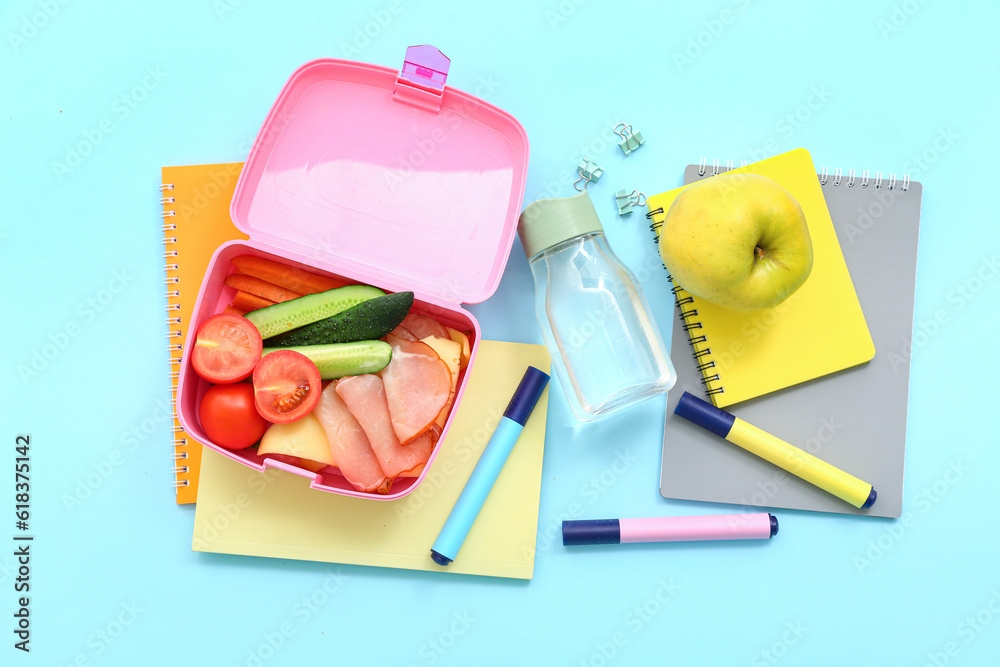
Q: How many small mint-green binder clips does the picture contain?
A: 3